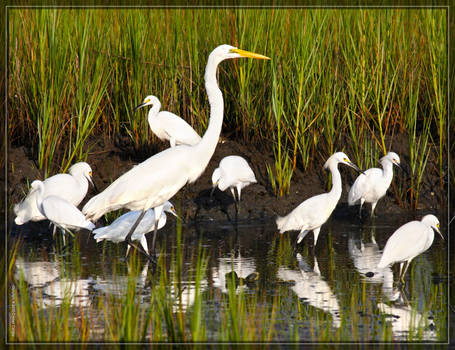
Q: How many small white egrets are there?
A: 8